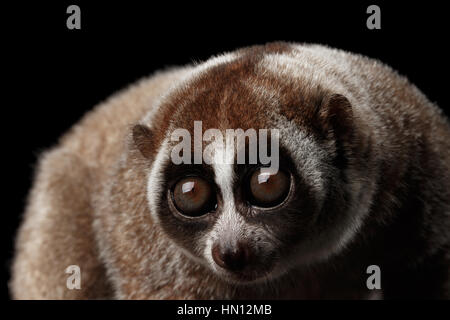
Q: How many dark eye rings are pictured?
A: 2